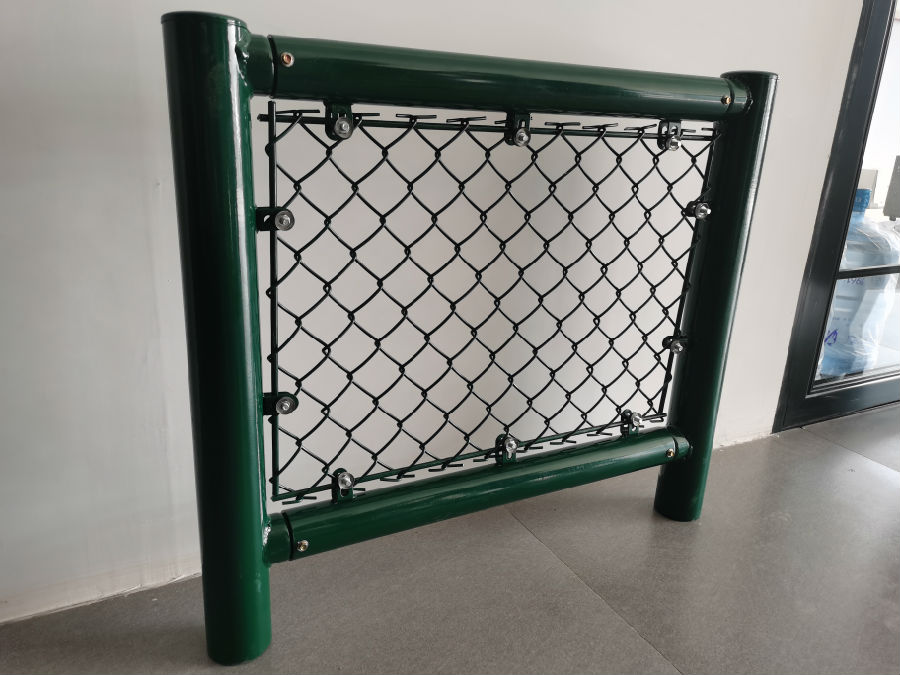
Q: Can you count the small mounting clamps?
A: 10